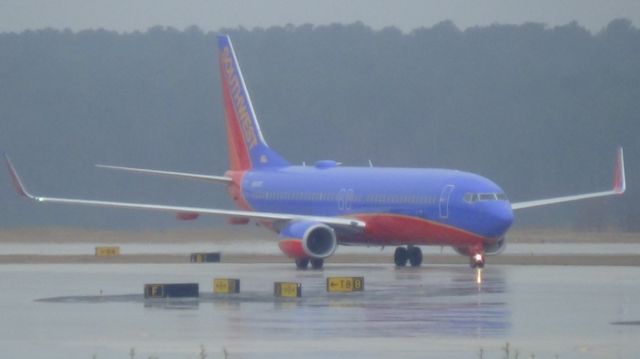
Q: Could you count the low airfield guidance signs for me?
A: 6